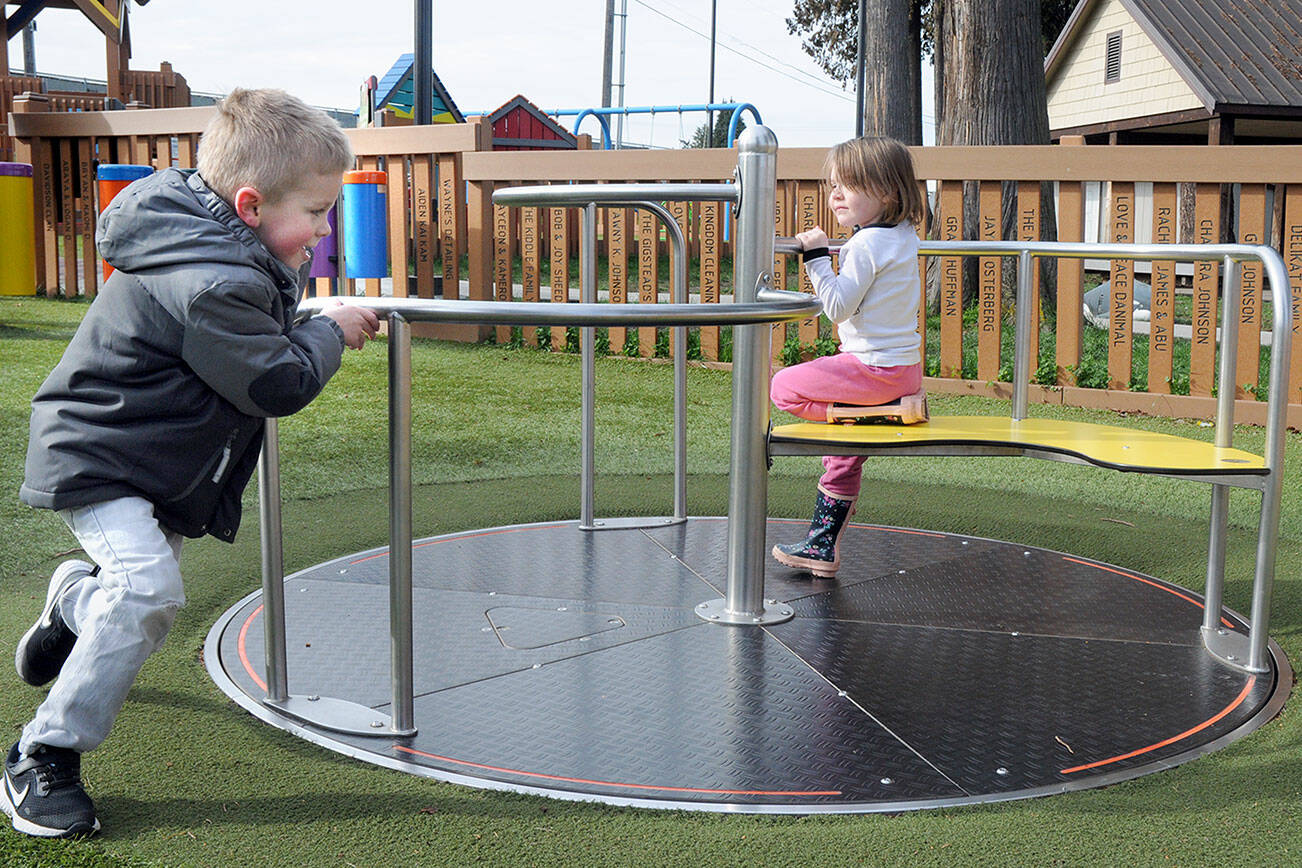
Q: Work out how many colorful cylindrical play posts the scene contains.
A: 4